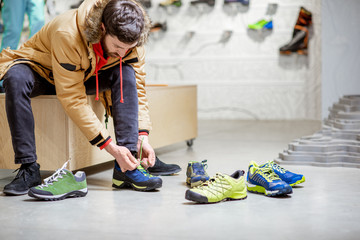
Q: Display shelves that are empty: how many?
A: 3